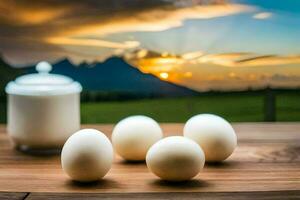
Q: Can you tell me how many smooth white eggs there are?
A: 4